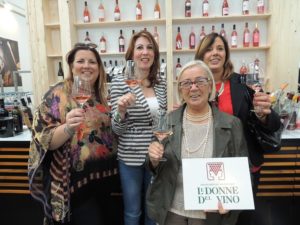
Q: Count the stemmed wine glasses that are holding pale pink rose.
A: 4